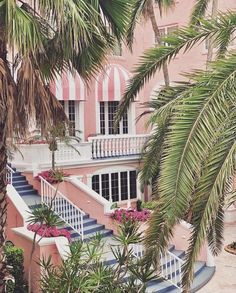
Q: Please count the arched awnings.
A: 2